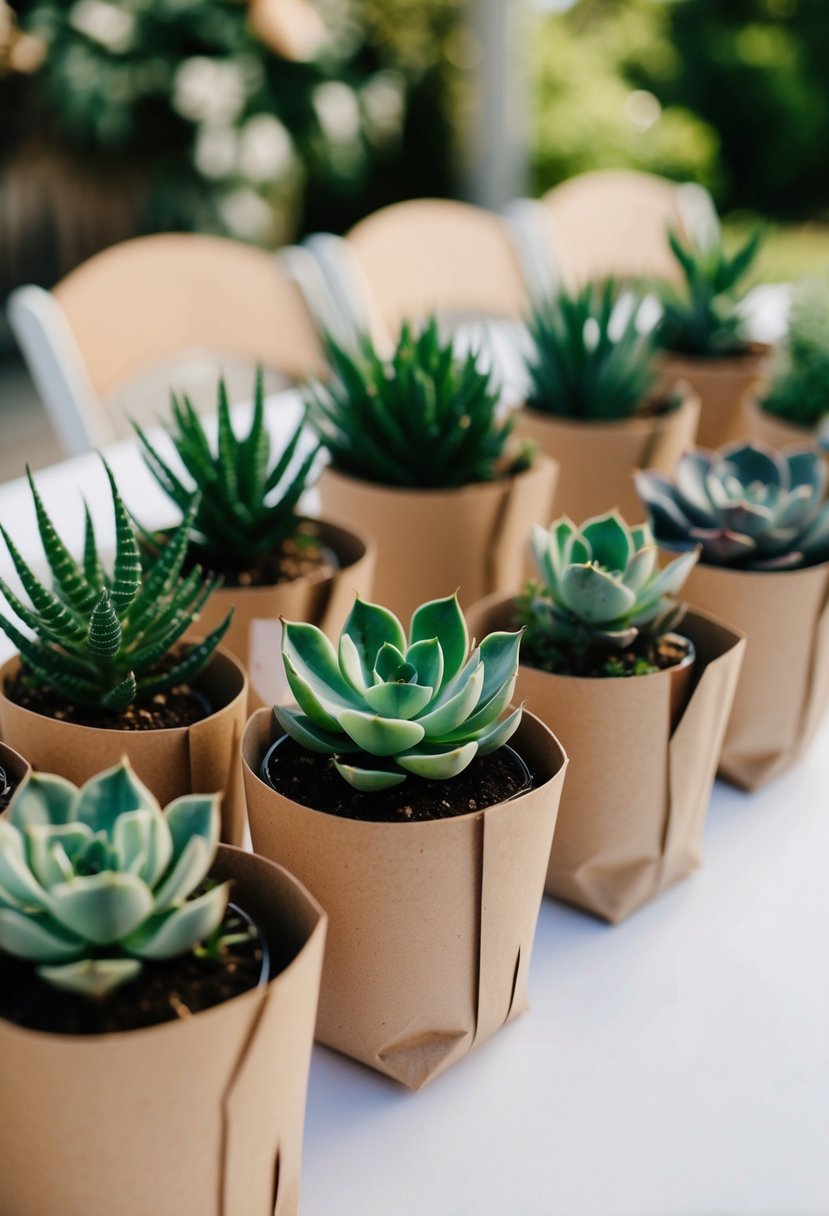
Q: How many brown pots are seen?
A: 11